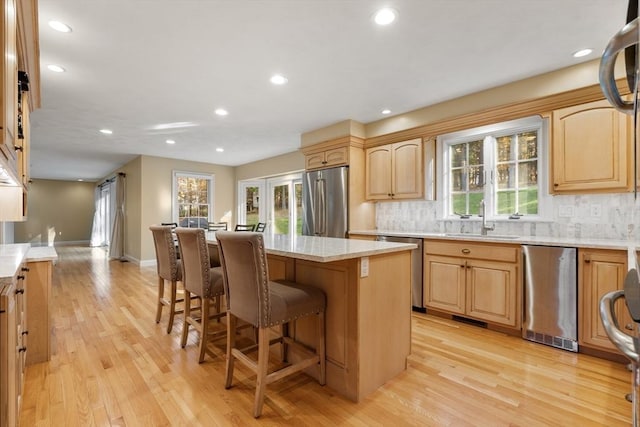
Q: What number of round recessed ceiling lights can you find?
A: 11